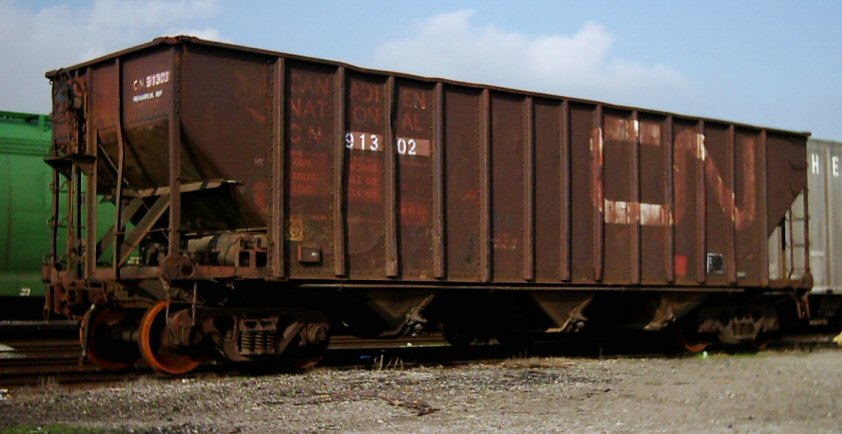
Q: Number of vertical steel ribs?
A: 13